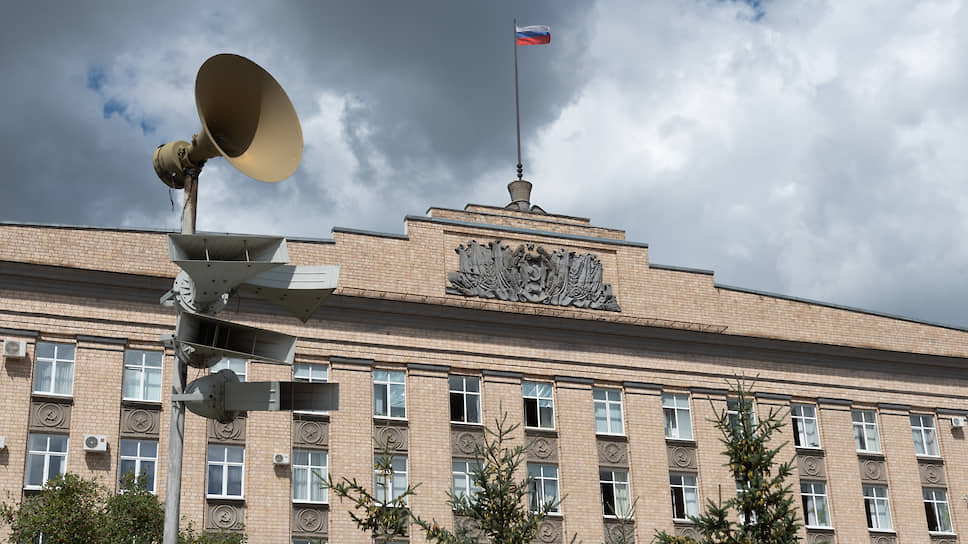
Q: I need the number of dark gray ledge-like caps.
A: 12